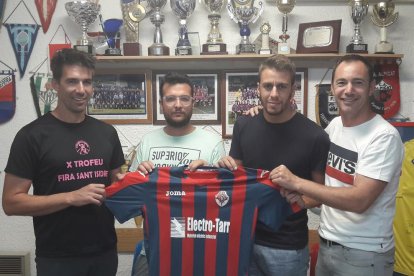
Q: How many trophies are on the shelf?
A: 11